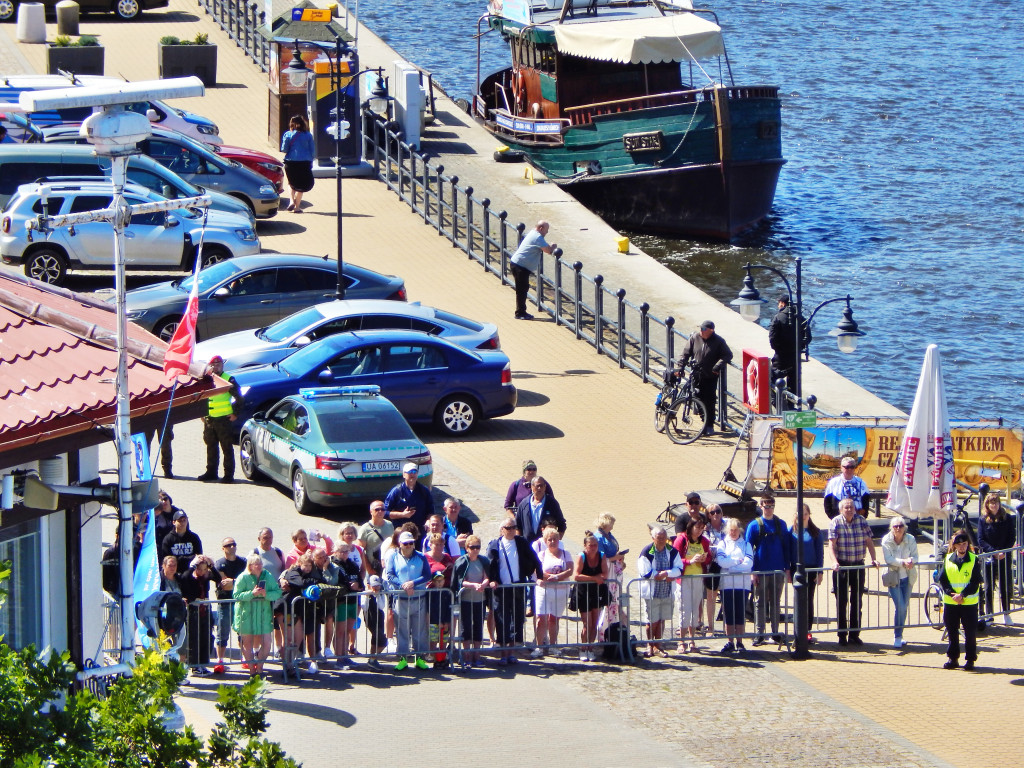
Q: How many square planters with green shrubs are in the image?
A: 2